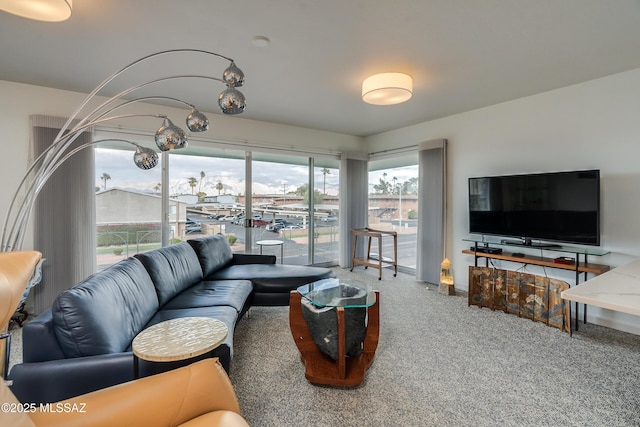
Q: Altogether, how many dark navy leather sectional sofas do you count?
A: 1